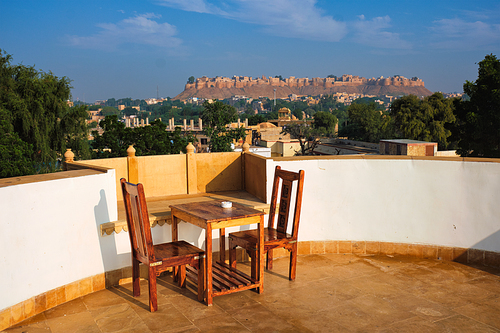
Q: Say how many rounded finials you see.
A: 4